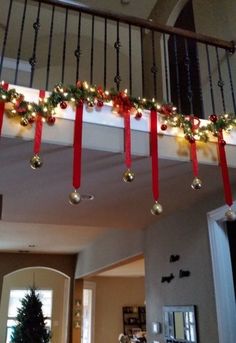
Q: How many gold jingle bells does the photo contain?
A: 6